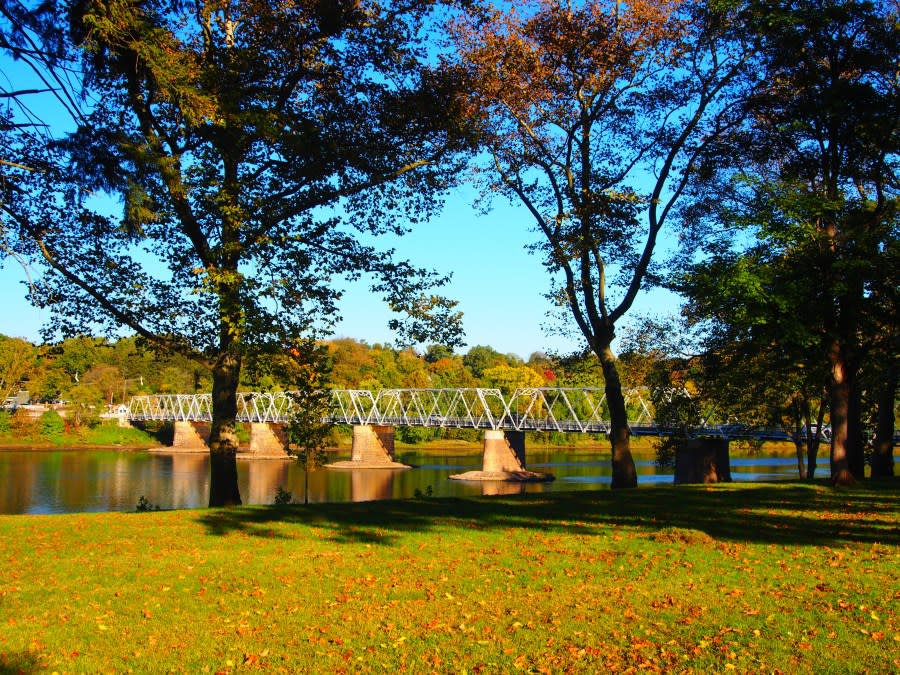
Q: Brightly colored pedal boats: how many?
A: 0